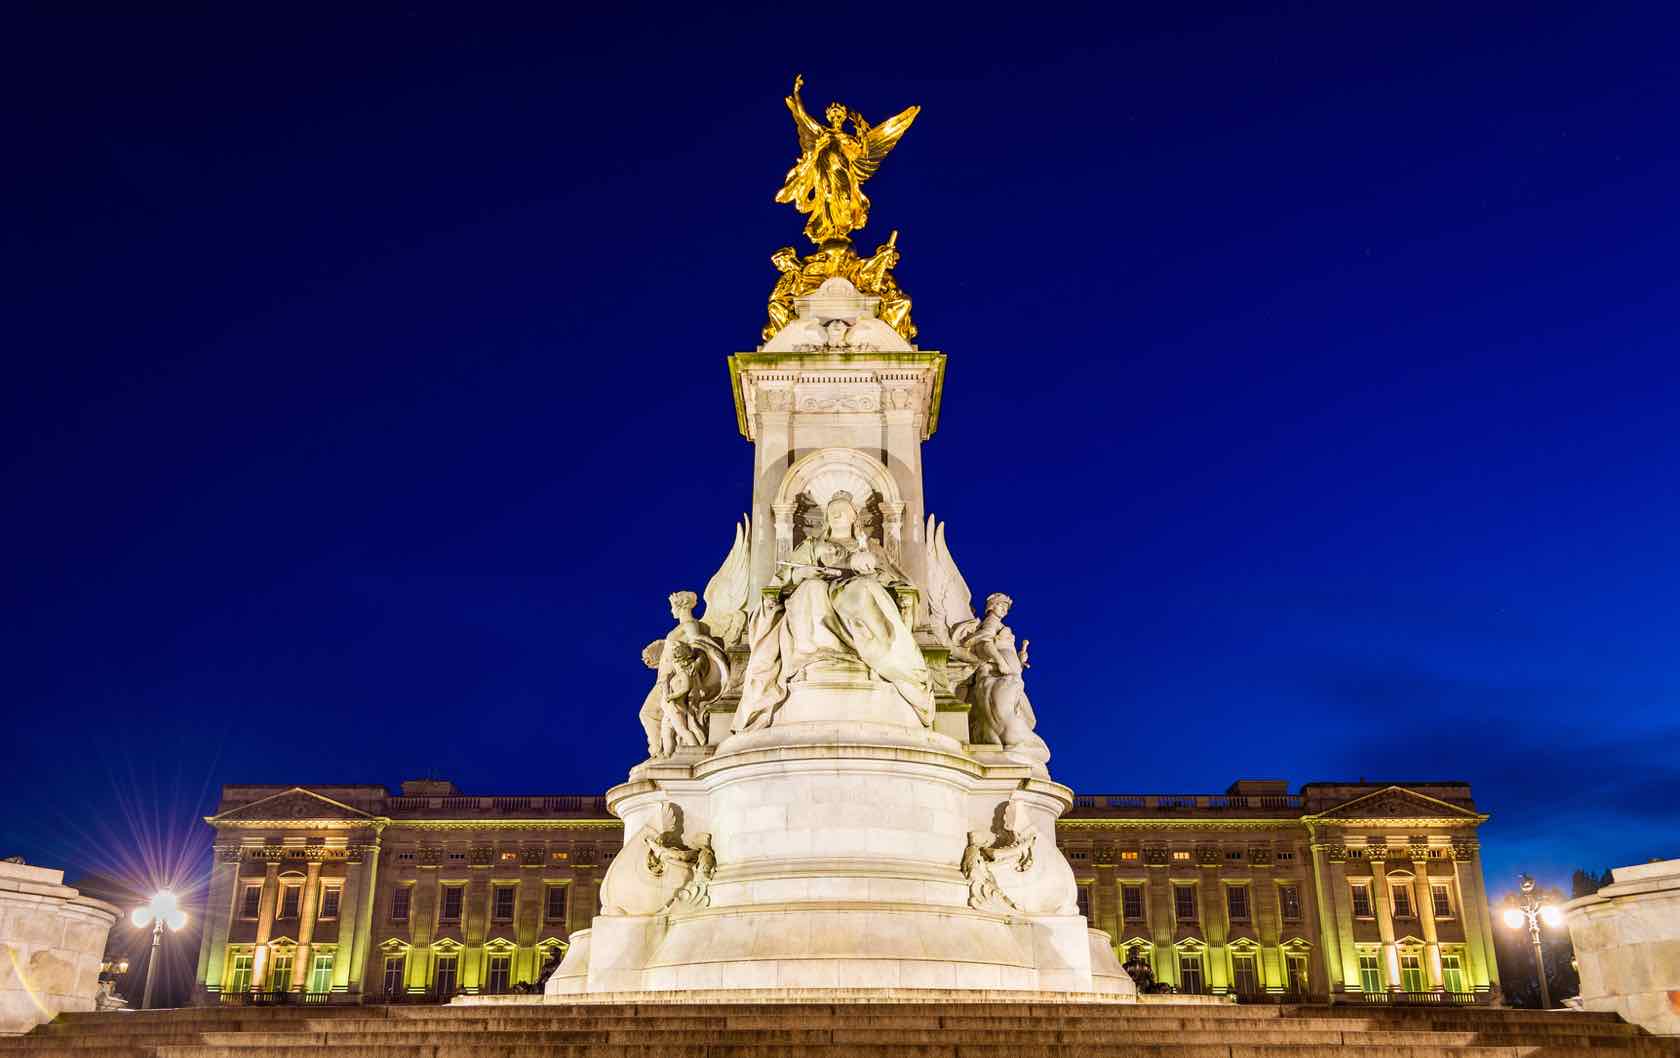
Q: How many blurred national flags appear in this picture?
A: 0